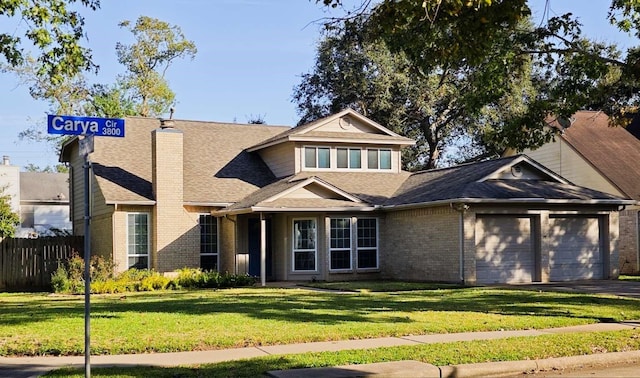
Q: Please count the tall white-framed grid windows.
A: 5